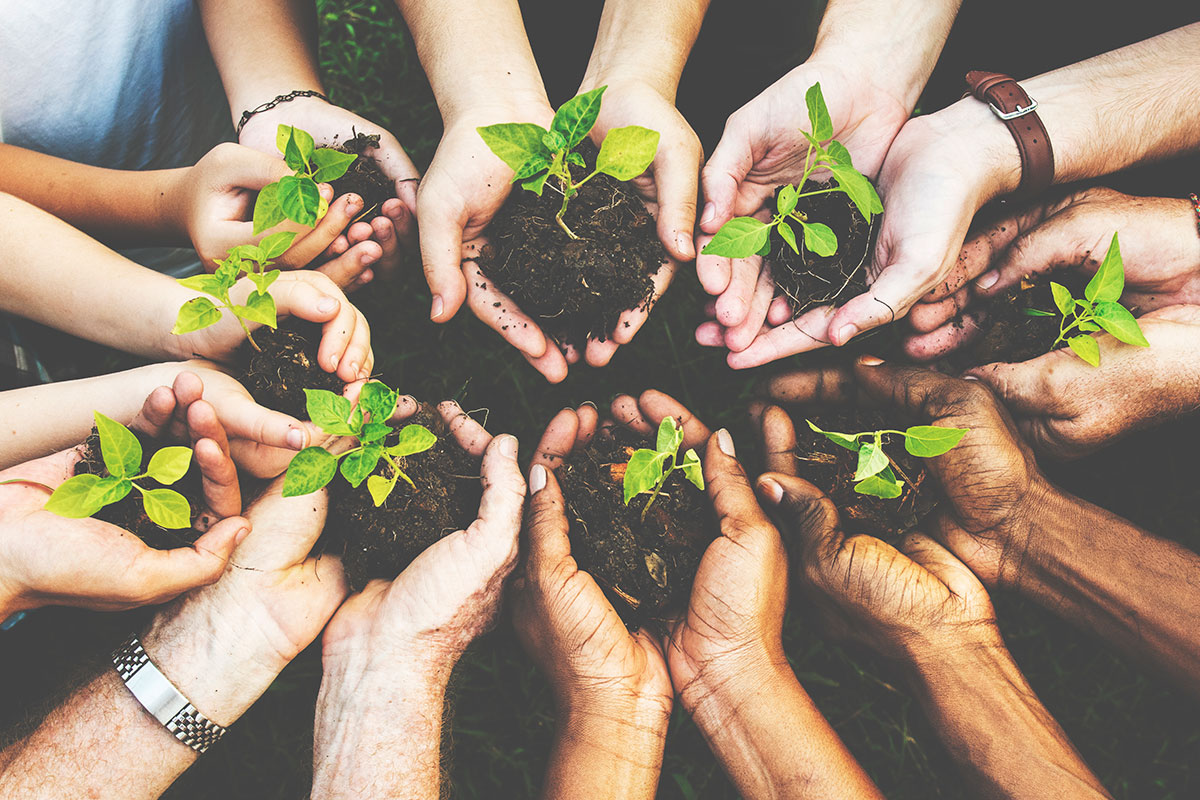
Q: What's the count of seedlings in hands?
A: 9